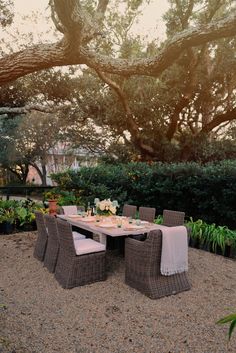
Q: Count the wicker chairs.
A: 8